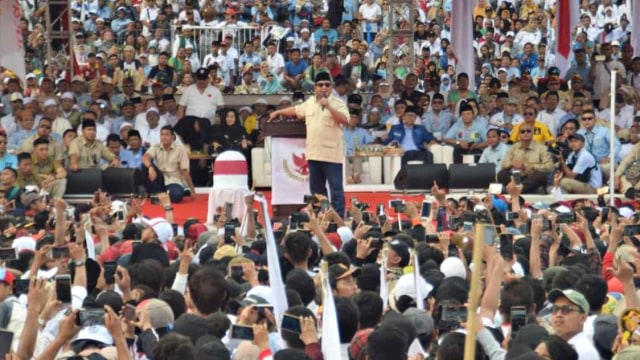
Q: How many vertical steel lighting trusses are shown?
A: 2